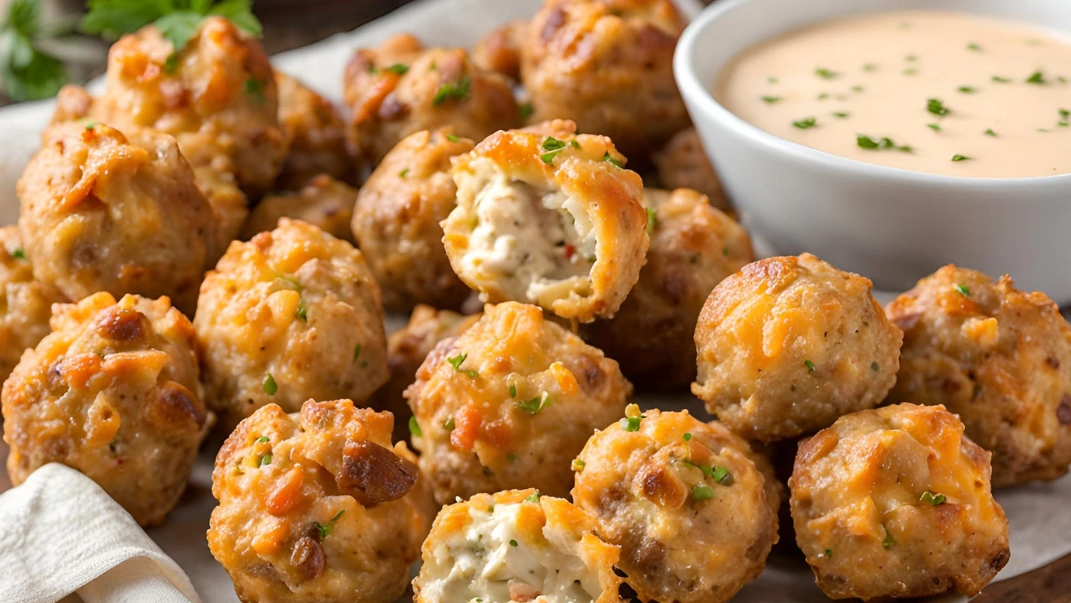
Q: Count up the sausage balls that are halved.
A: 2